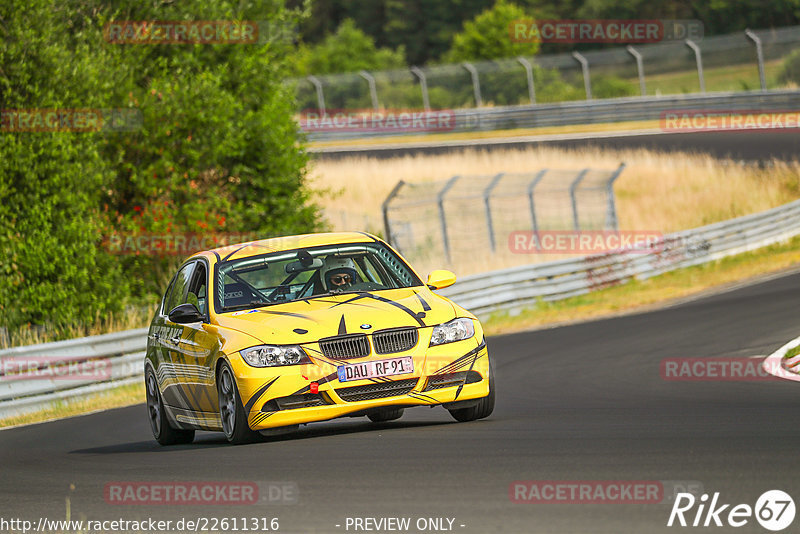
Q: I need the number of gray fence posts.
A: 15